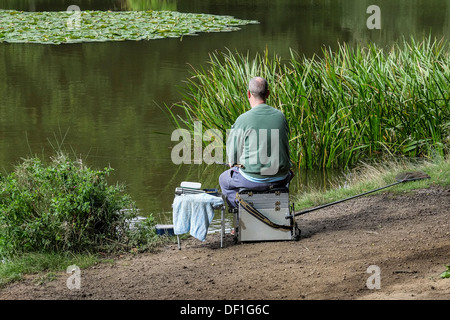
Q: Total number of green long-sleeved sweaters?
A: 1